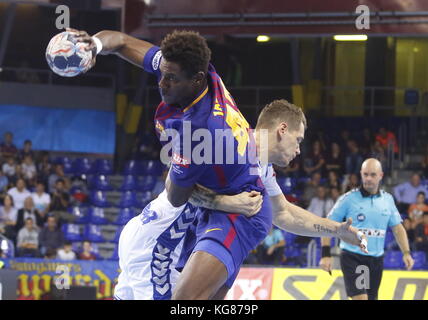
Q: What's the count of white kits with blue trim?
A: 1